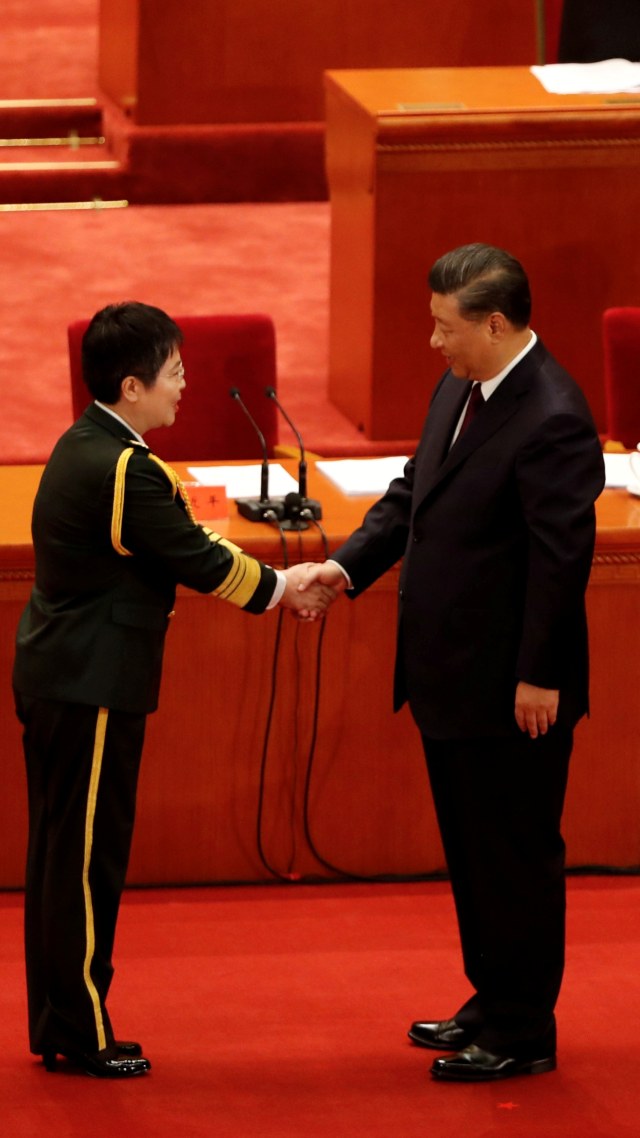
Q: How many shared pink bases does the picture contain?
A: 0